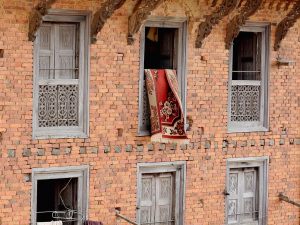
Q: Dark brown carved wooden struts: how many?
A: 6